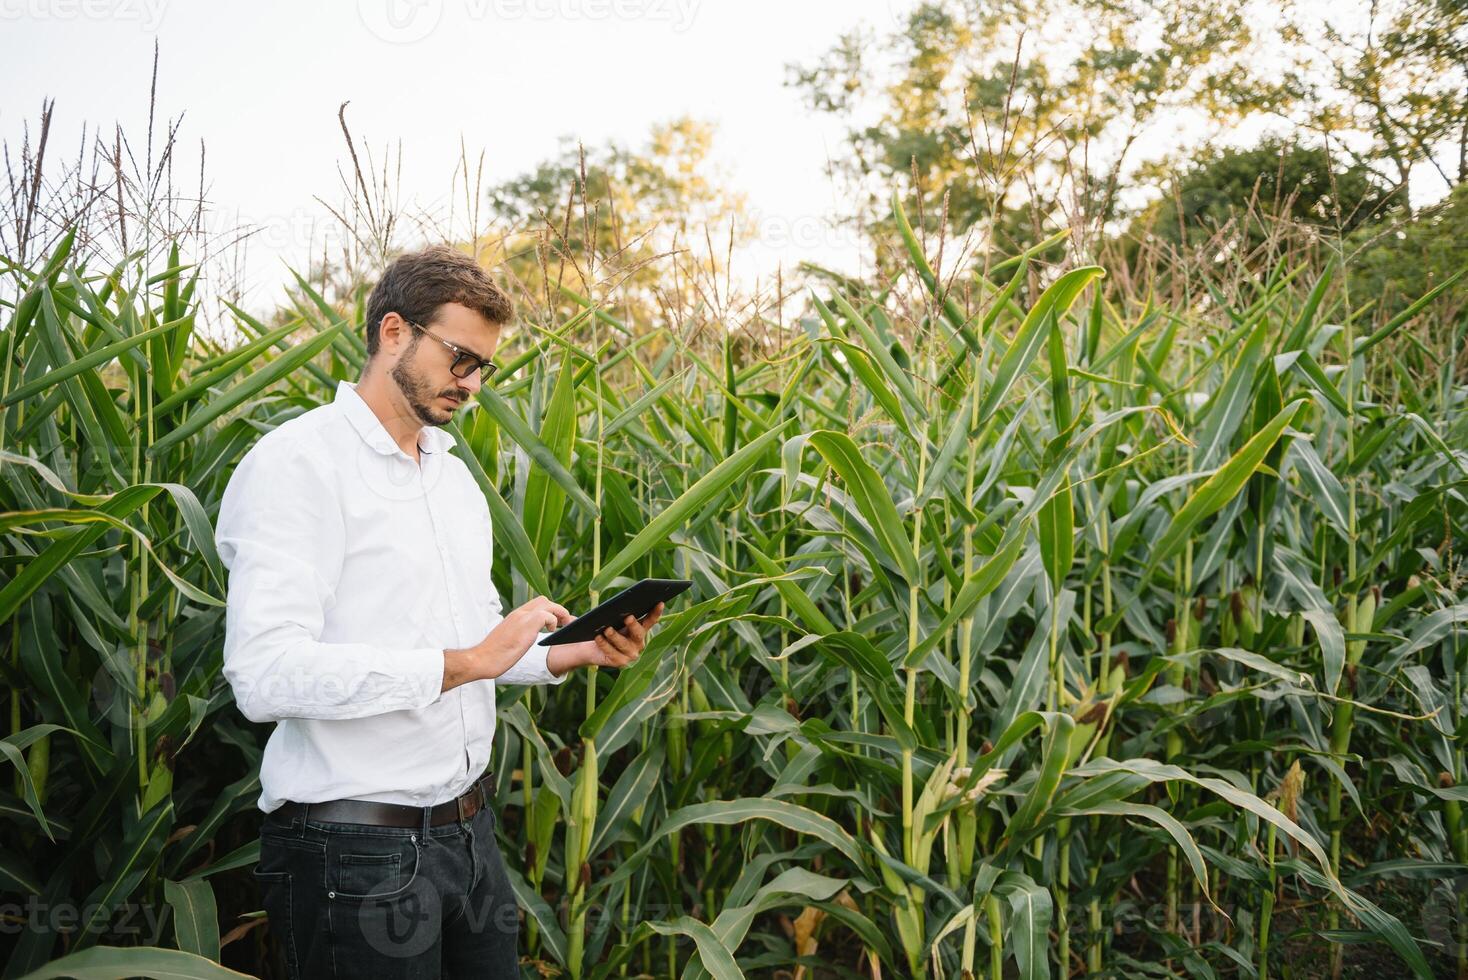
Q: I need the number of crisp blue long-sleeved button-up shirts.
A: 0